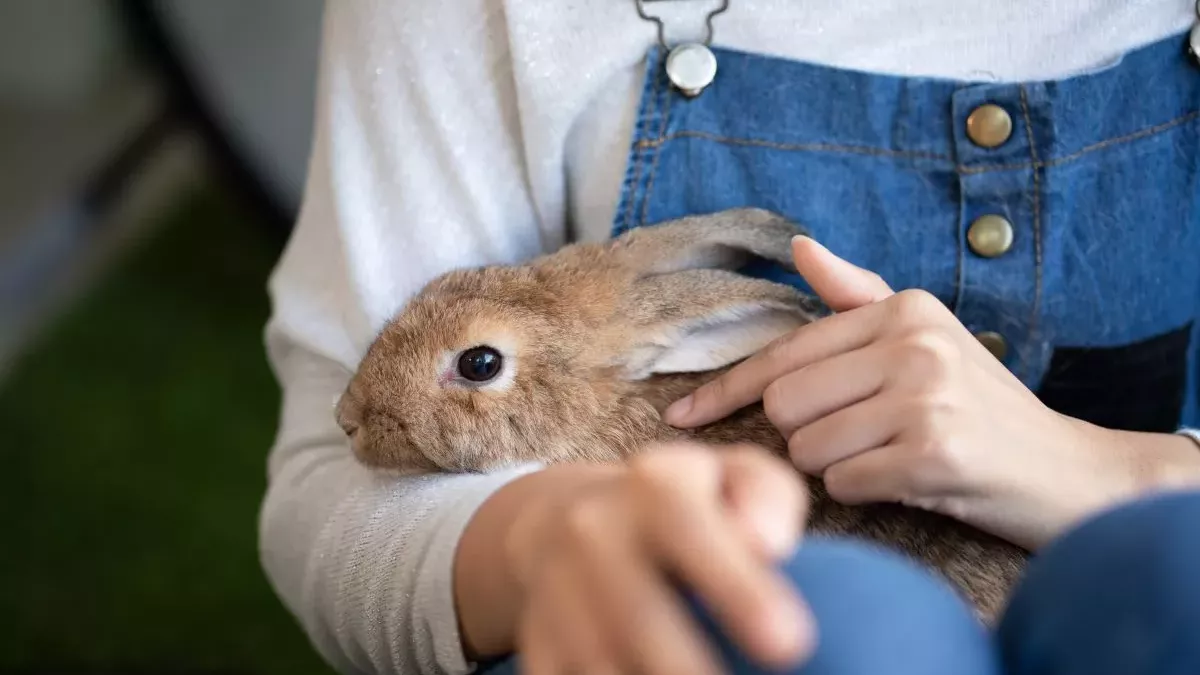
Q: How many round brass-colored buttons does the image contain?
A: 3